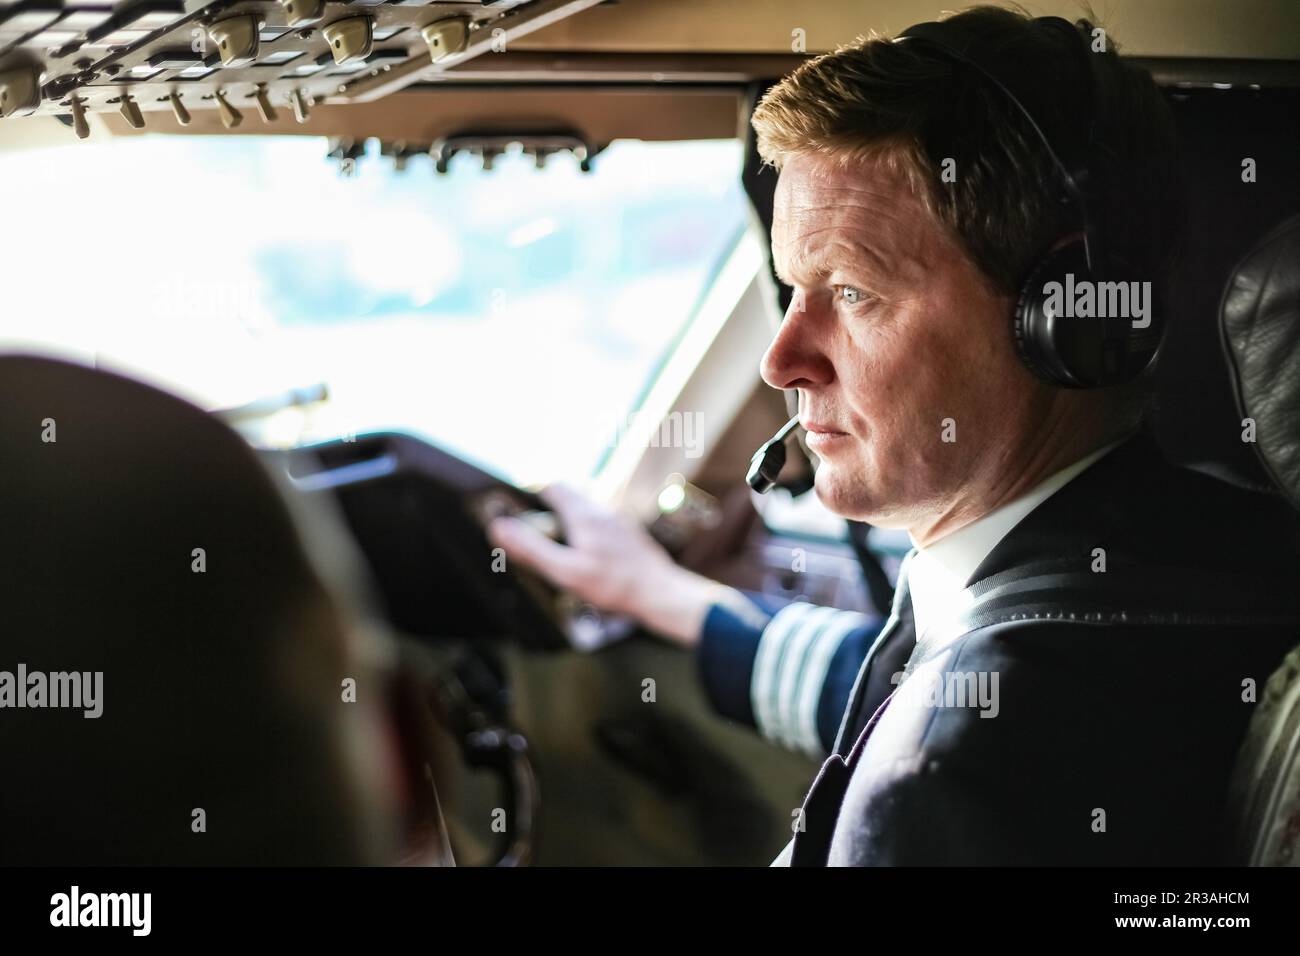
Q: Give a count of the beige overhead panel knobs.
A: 5